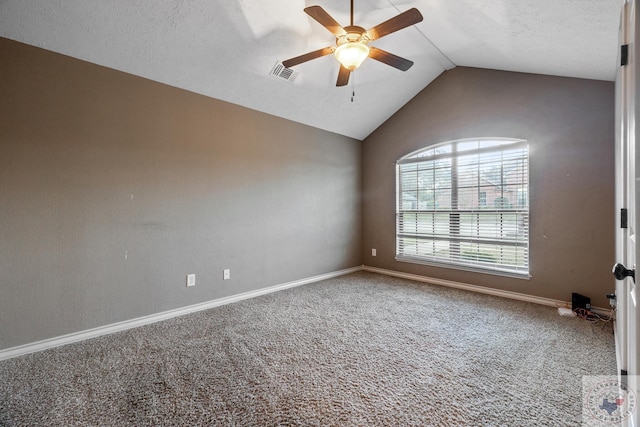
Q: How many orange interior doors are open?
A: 0